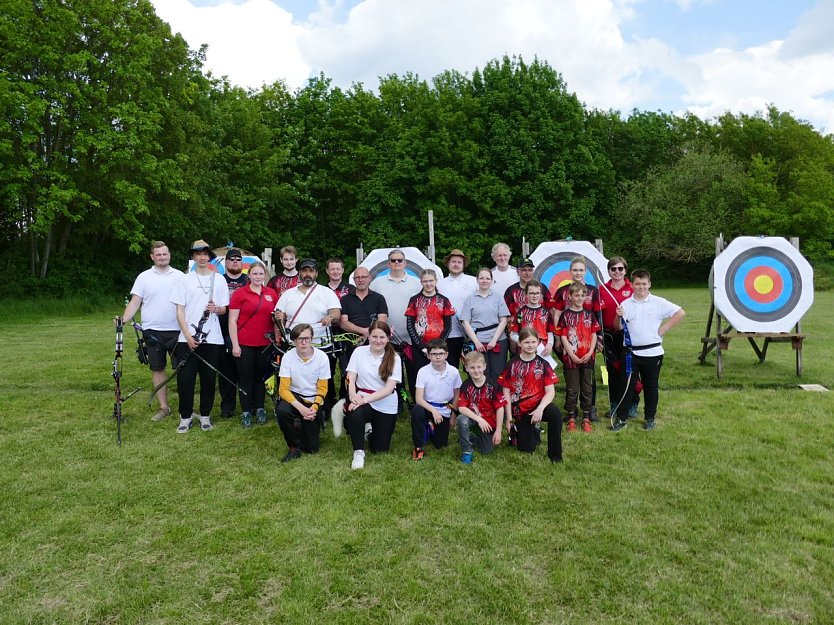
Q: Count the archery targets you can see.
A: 4